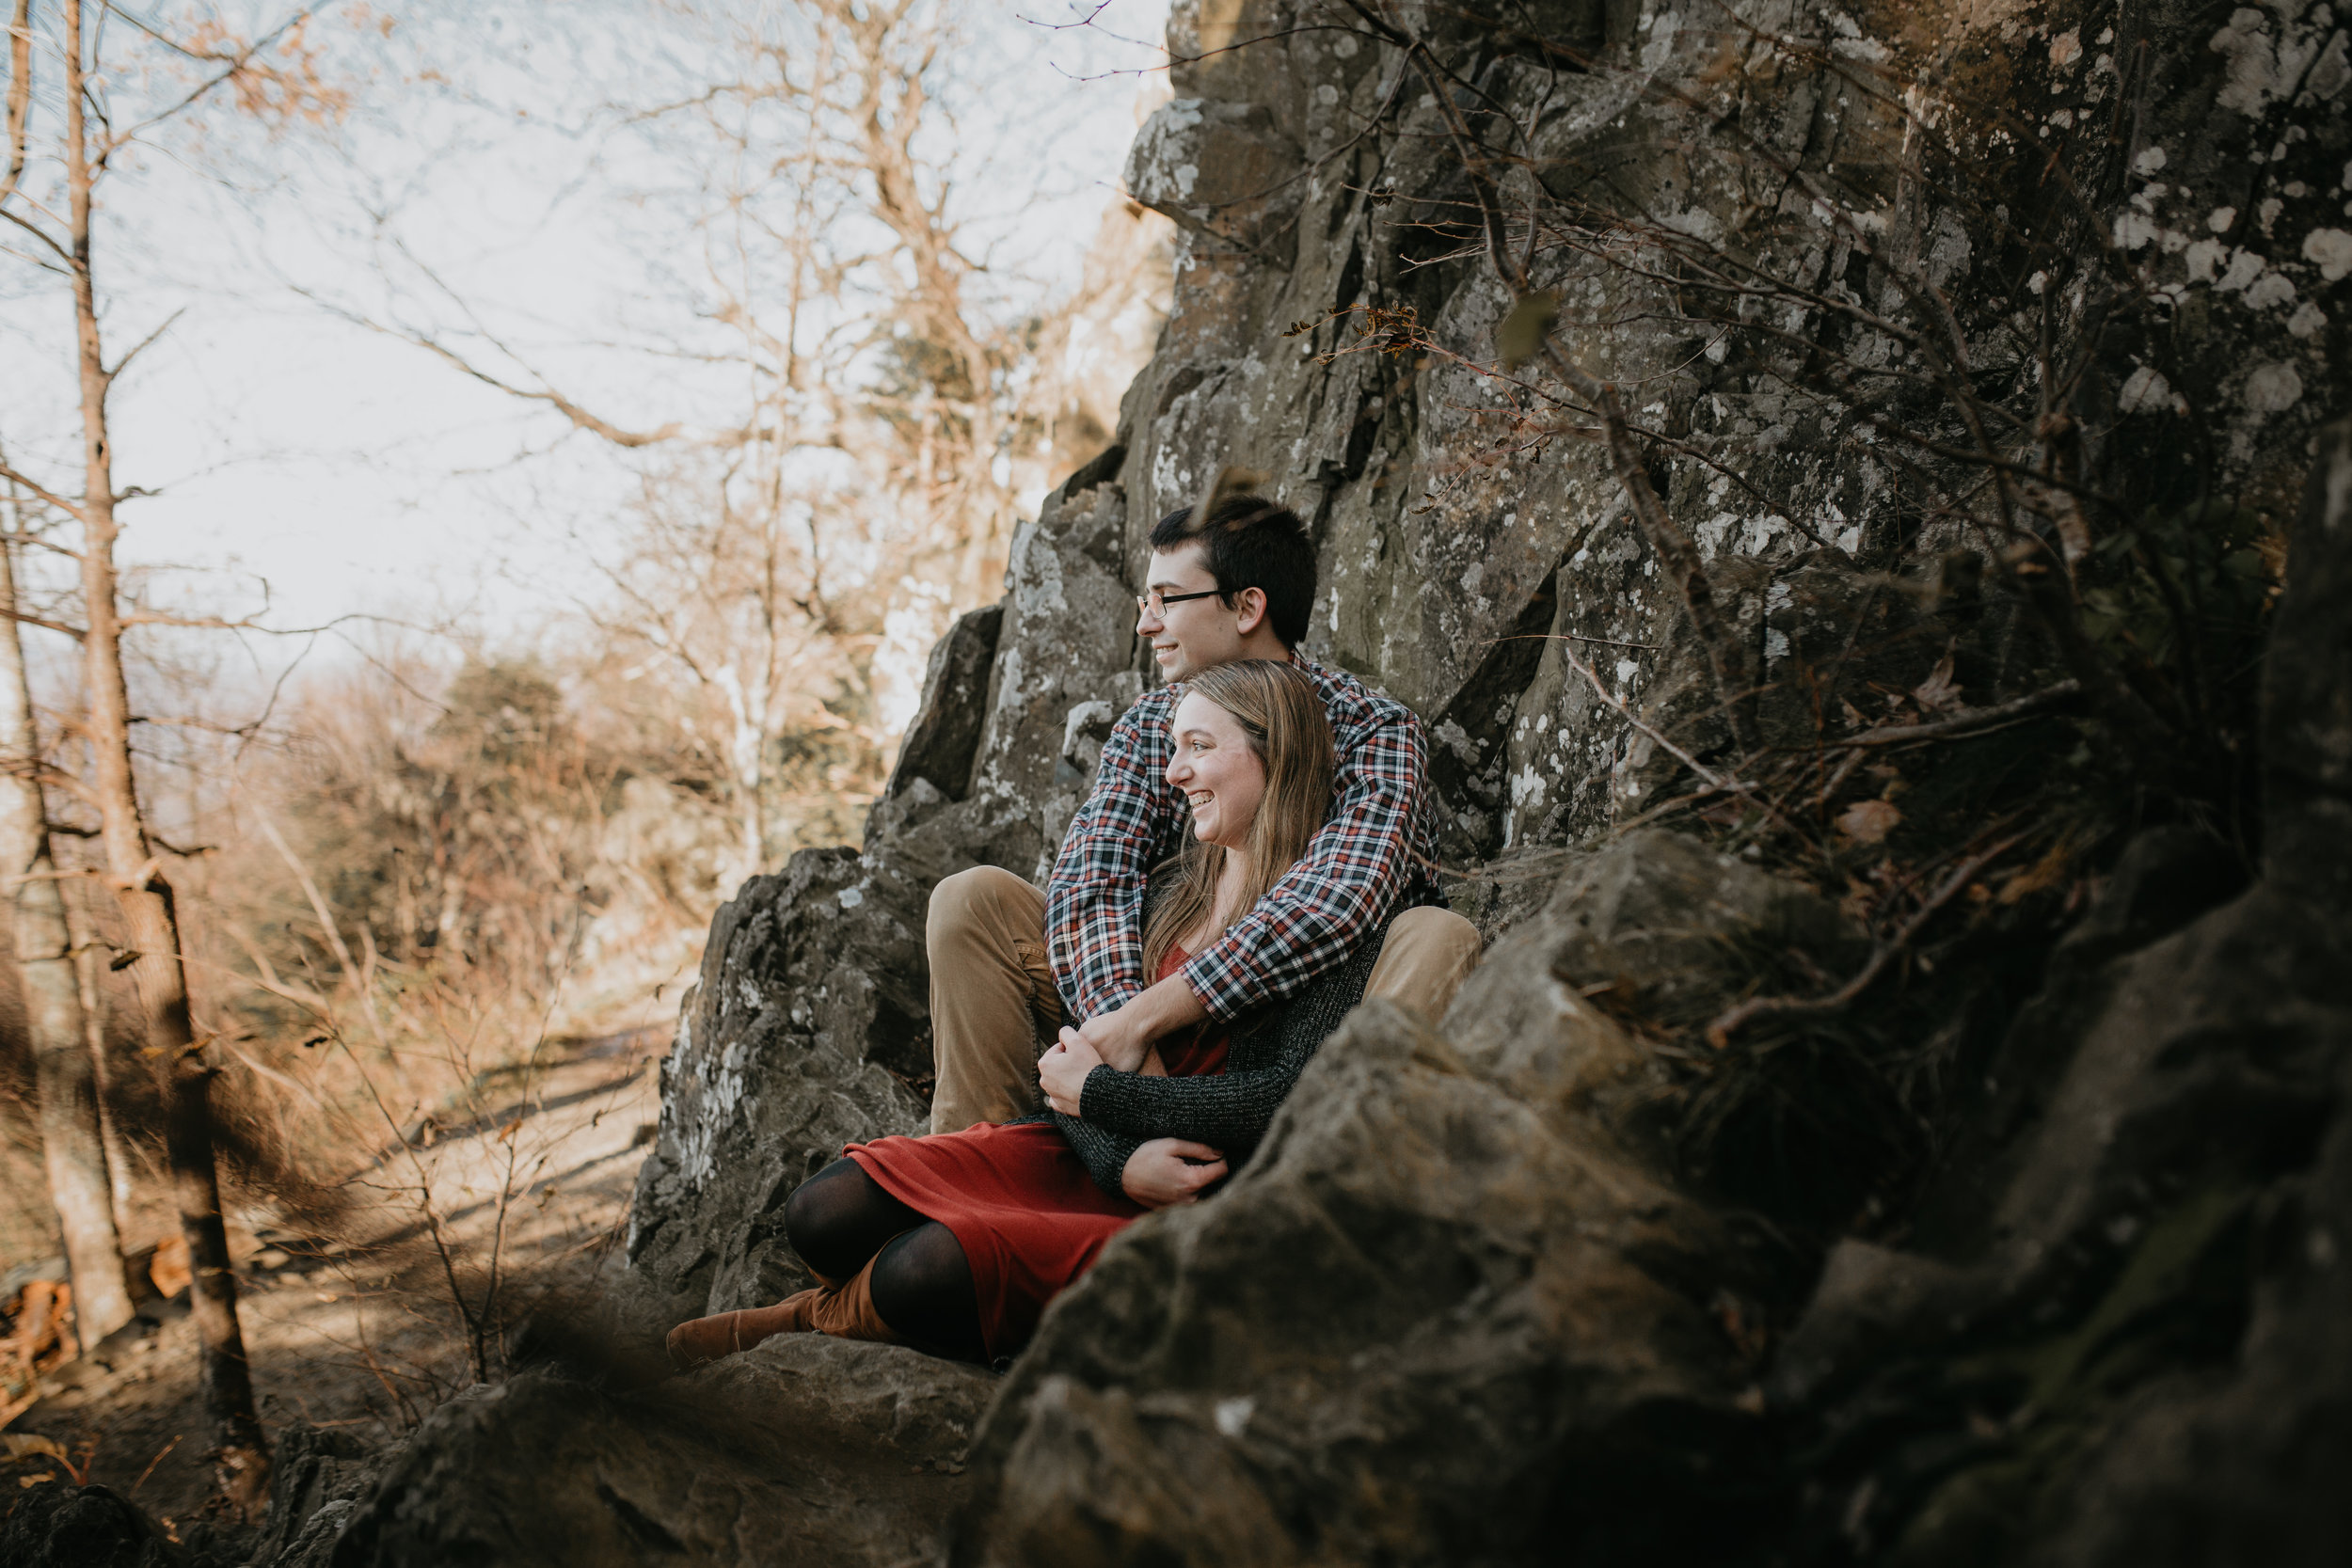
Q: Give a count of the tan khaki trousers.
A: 1